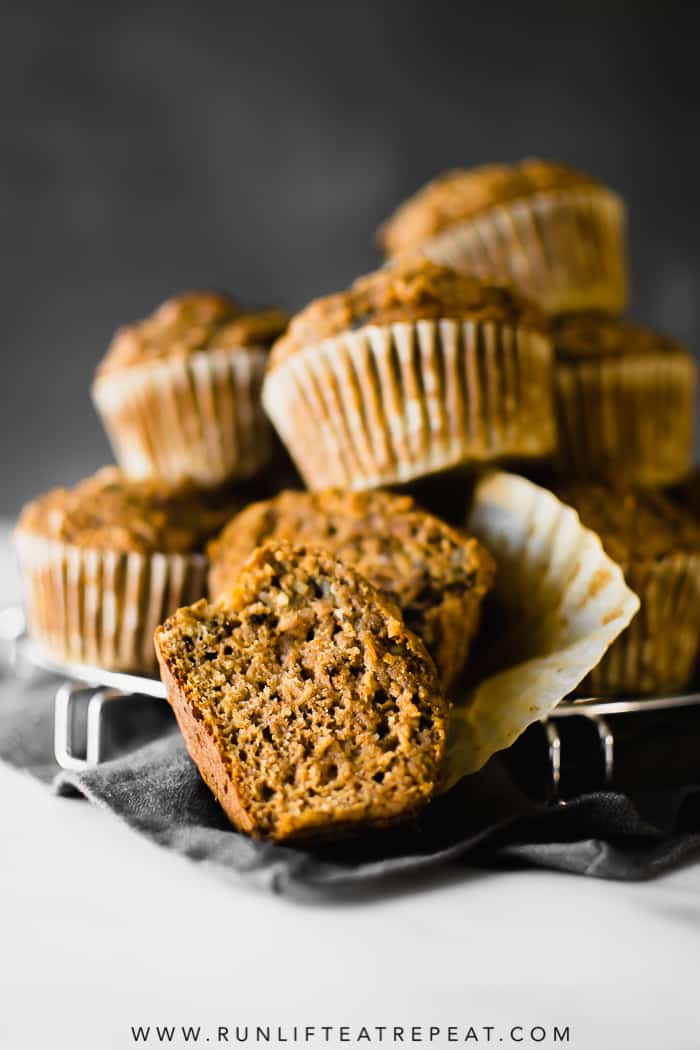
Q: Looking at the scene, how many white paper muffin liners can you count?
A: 7